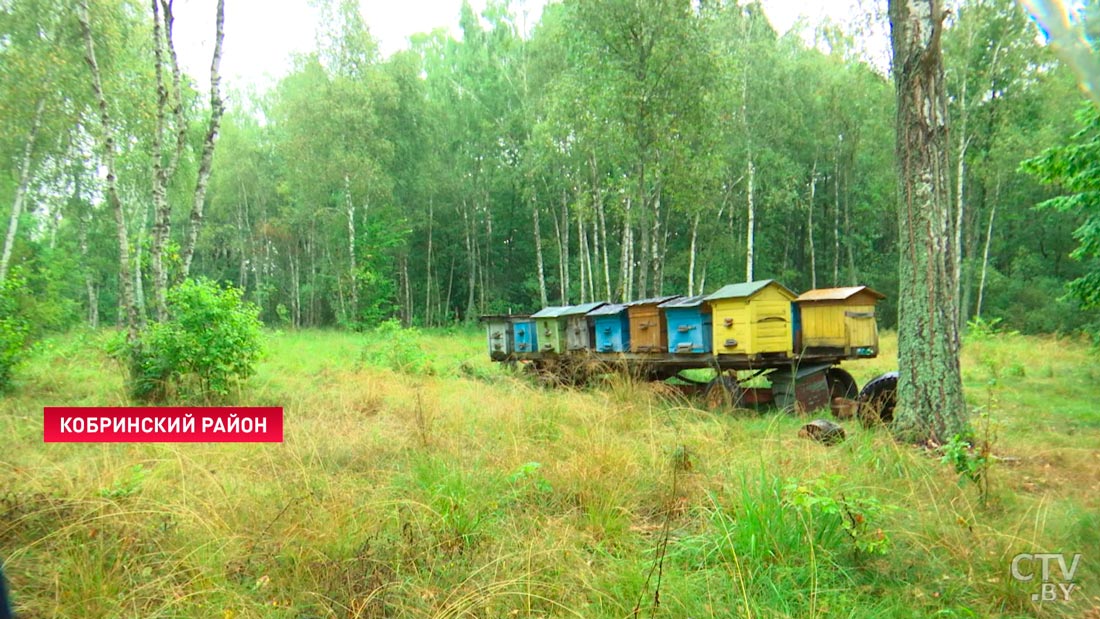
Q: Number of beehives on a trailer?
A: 9